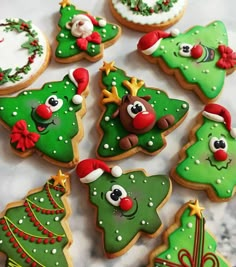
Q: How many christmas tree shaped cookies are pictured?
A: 8